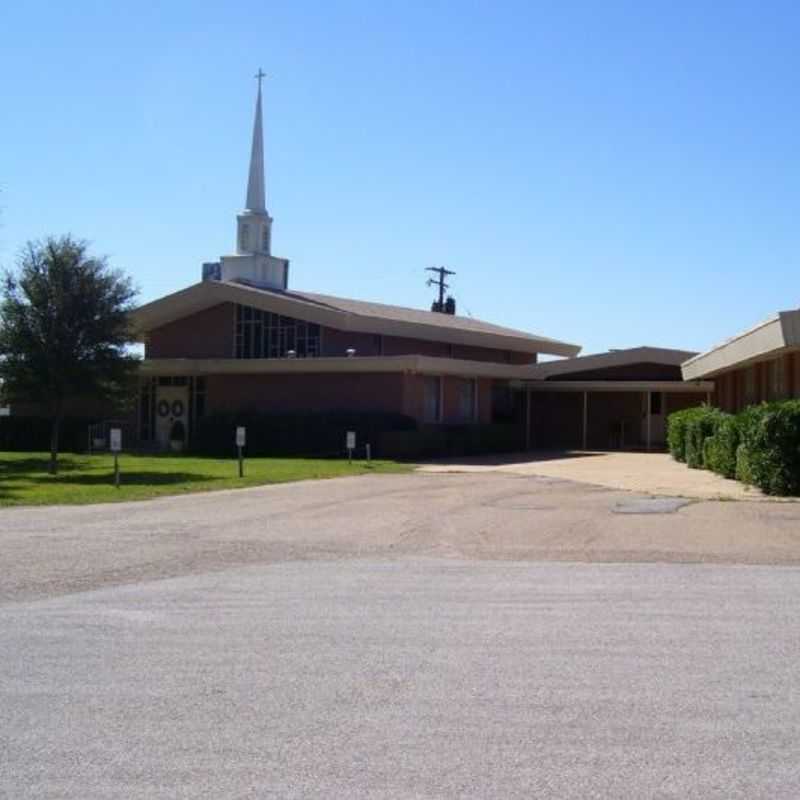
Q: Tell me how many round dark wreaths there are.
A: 2